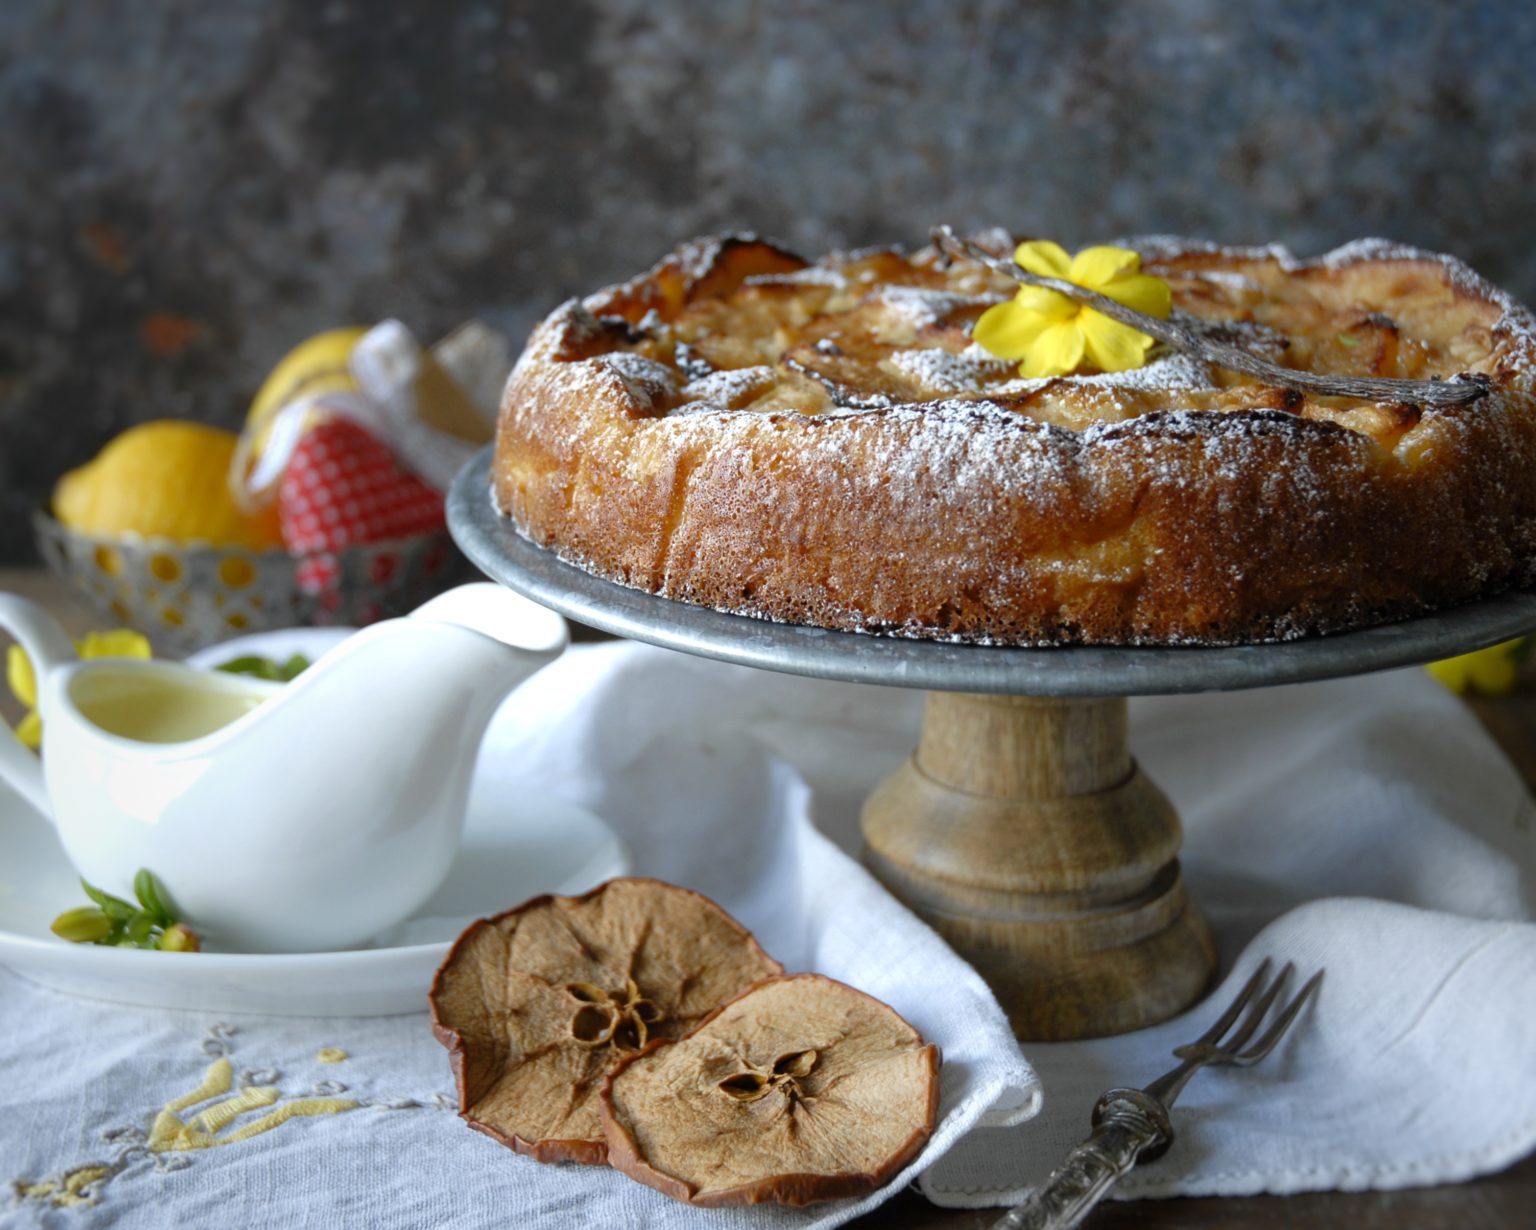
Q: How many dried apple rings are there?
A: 2